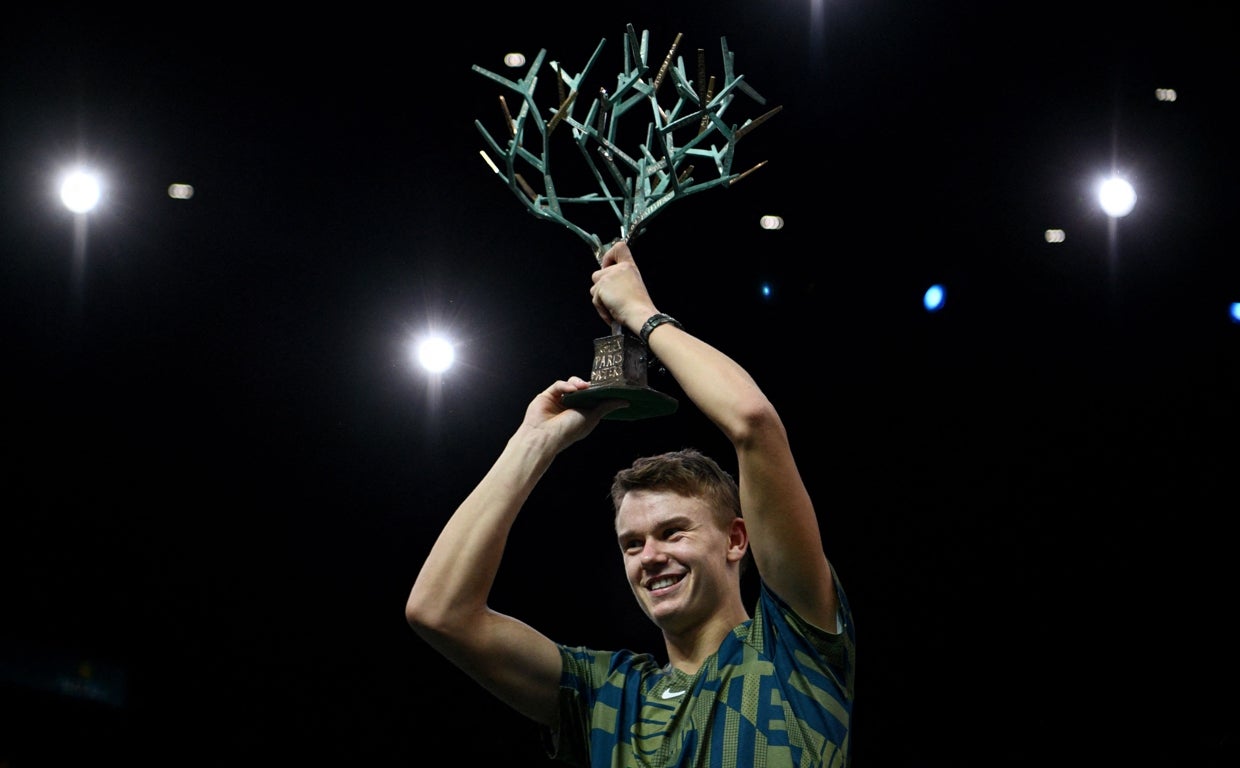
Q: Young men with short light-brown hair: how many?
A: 1